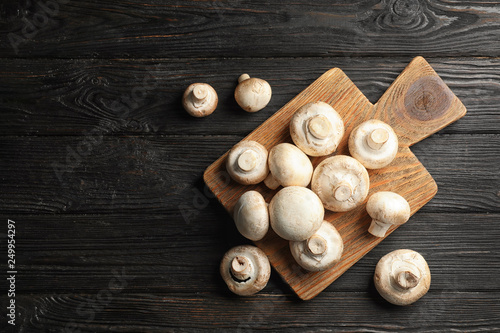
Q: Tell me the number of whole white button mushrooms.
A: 13